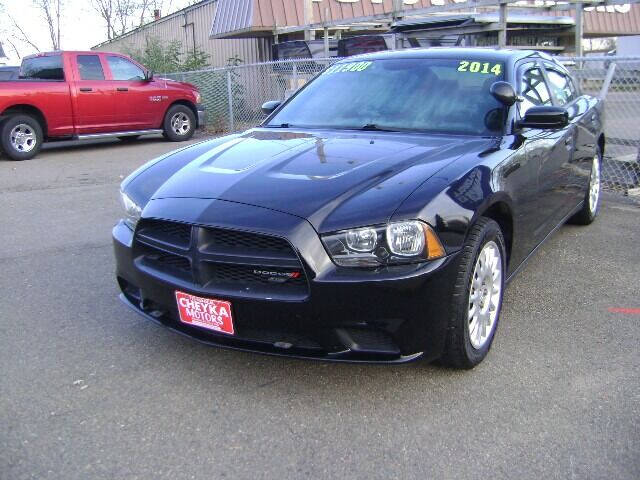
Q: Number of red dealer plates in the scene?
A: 1